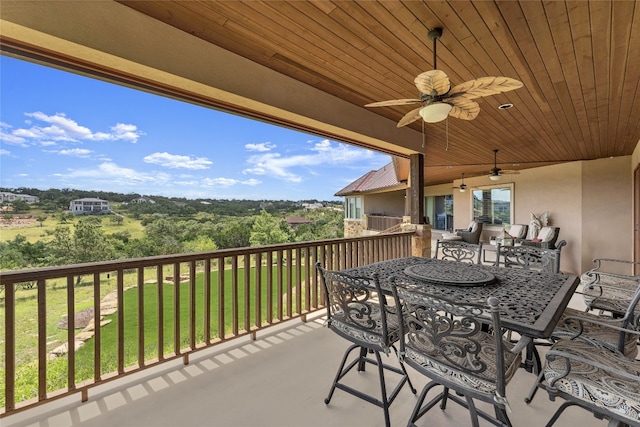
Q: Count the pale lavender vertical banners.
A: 0